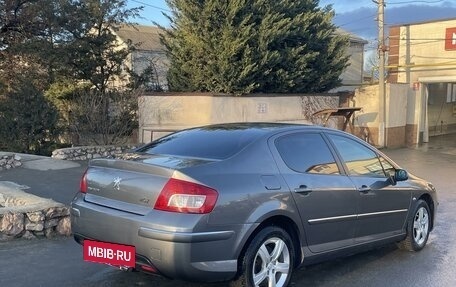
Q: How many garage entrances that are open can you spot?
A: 1